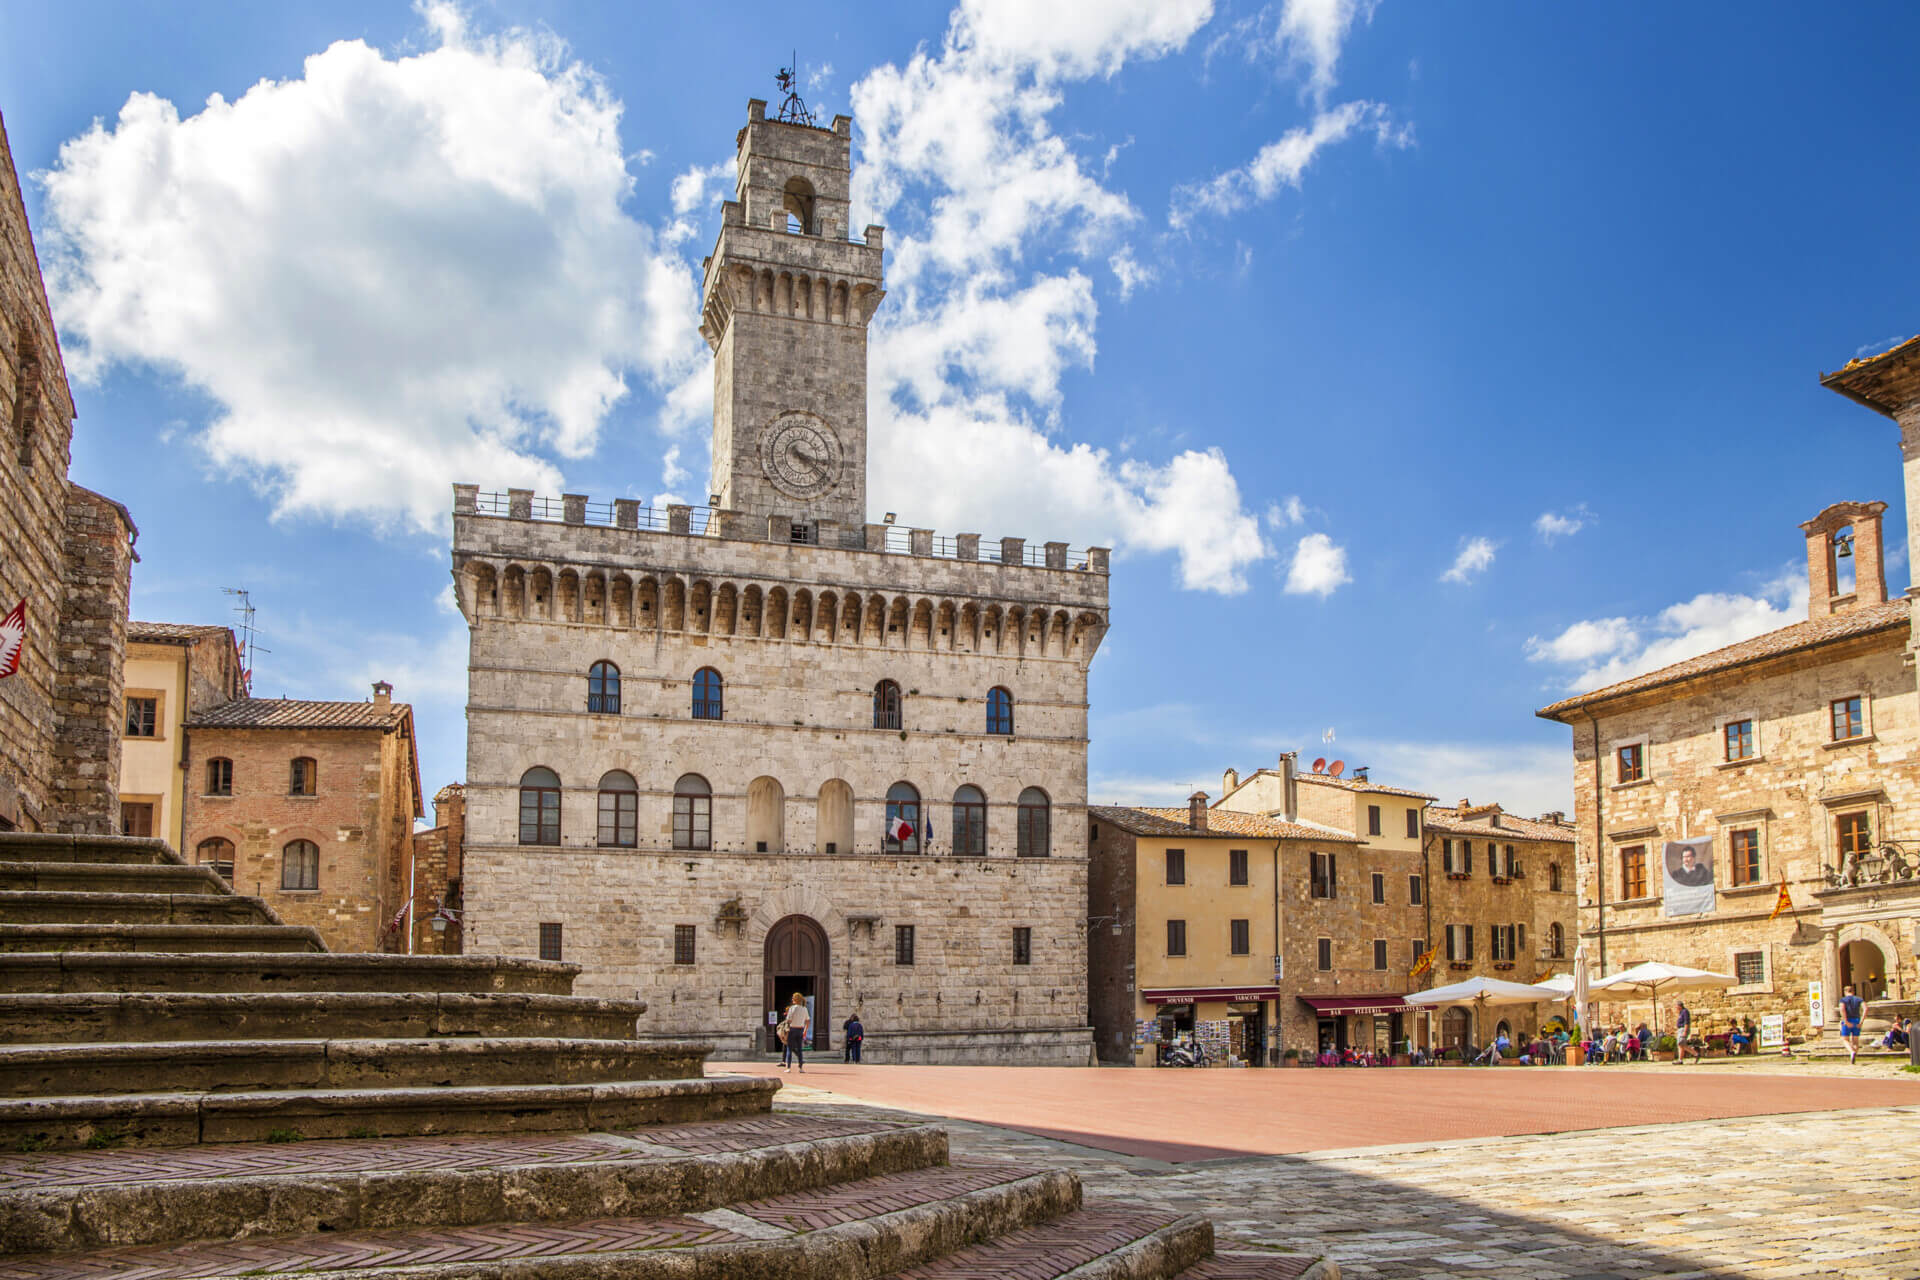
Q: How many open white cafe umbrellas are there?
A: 3